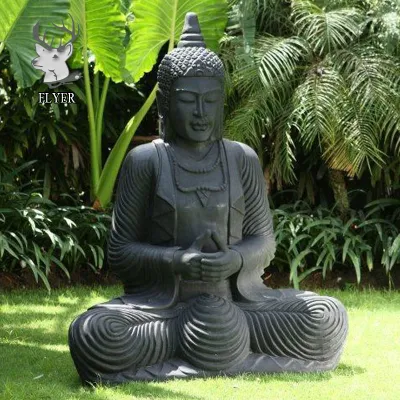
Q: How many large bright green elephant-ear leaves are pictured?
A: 3